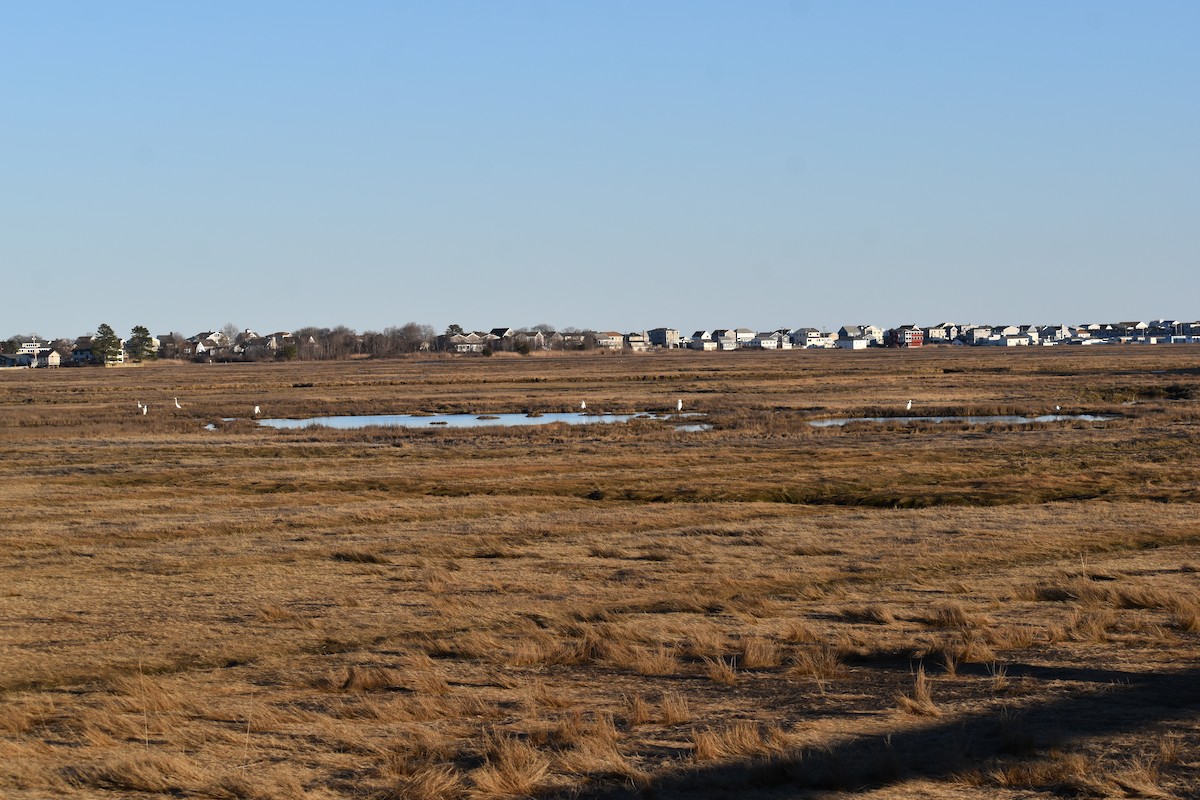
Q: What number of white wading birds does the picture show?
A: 8